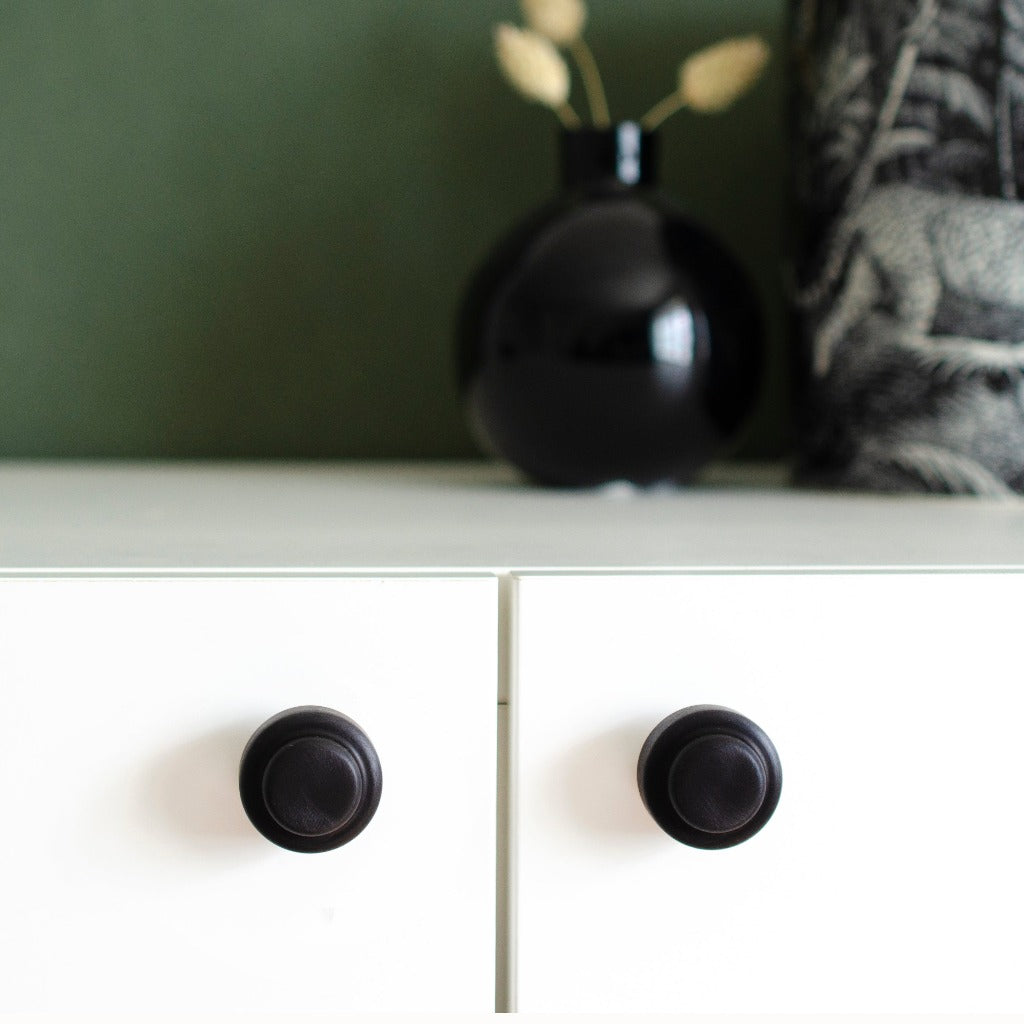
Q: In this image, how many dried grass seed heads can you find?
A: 3